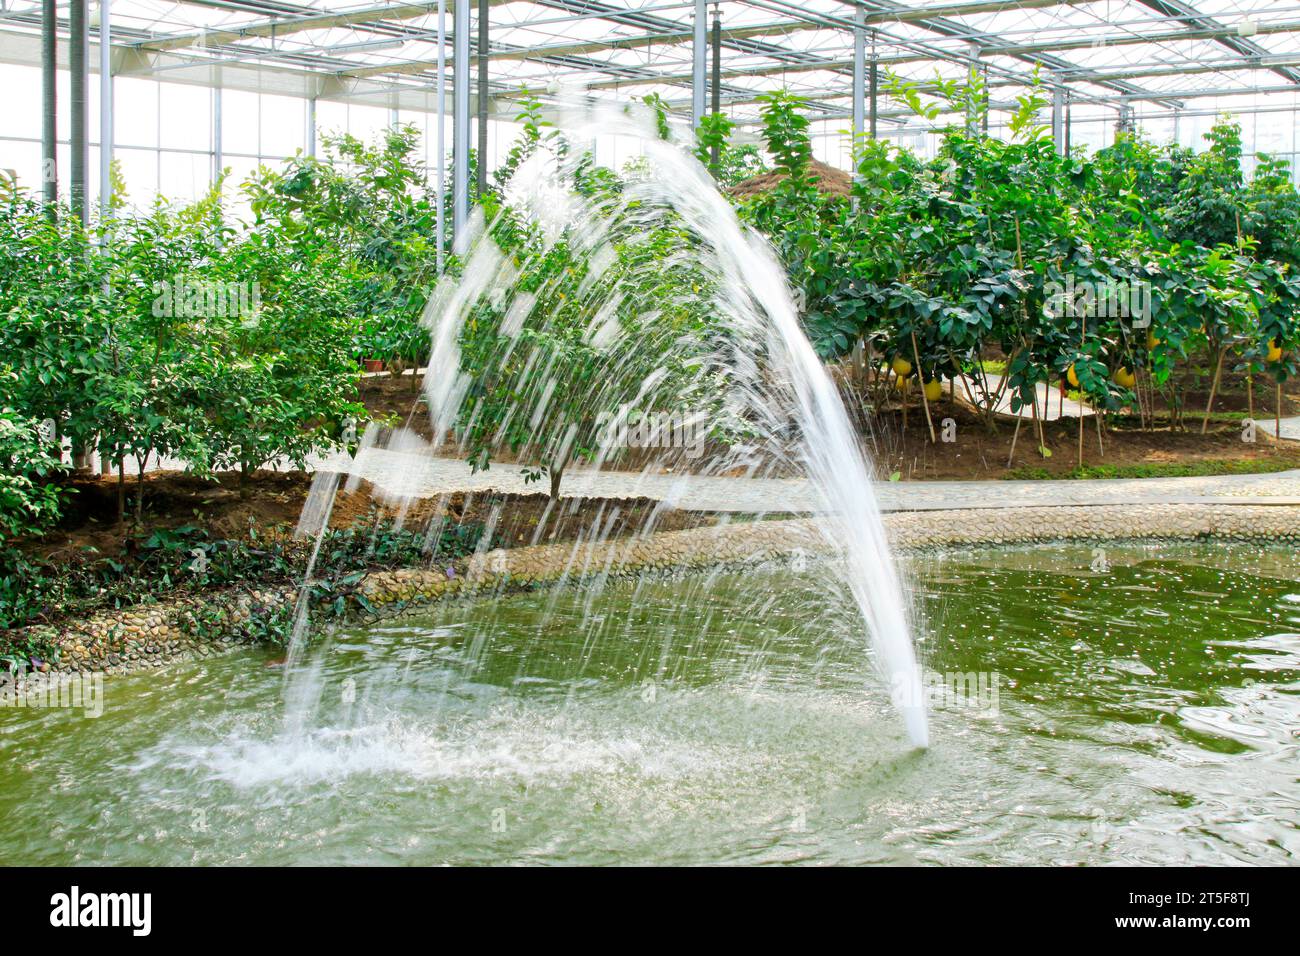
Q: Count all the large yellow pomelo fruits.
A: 7